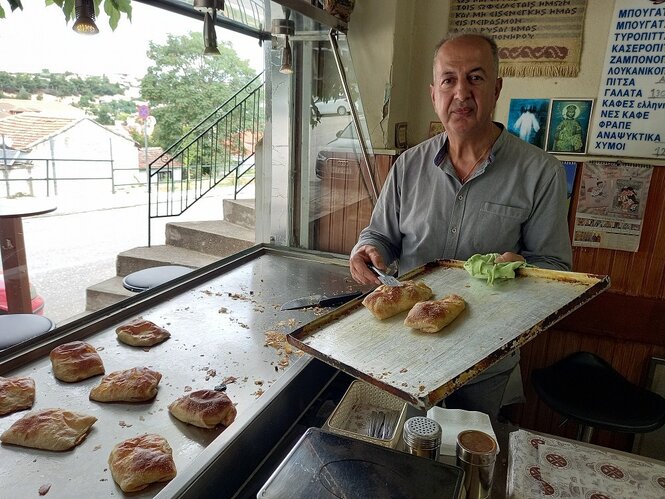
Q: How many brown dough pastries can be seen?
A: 9